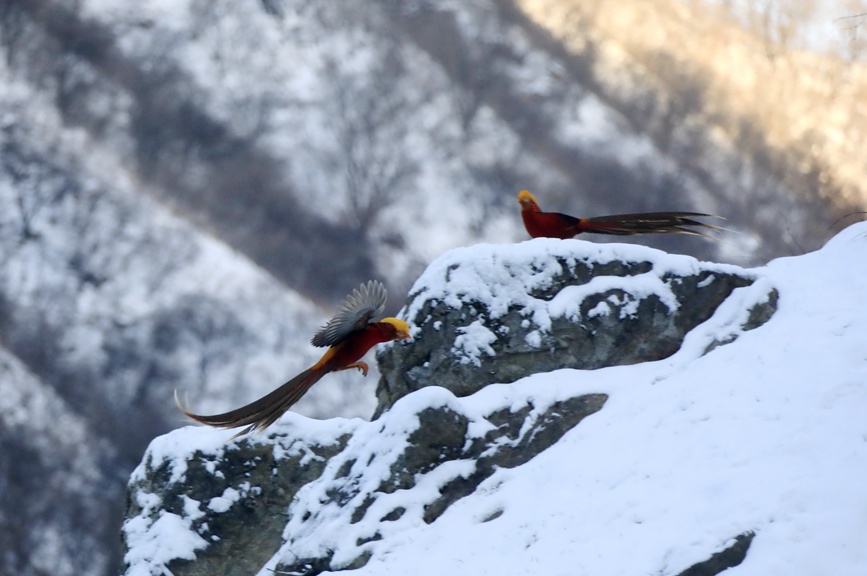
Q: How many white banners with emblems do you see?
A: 0